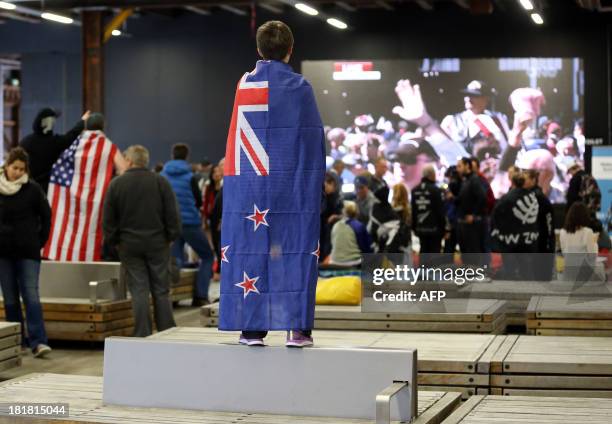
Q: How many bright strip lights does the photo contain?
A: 7